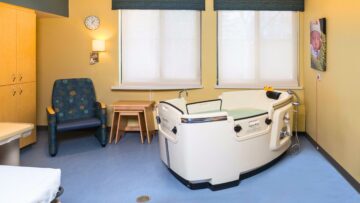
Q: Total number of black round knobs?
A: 4